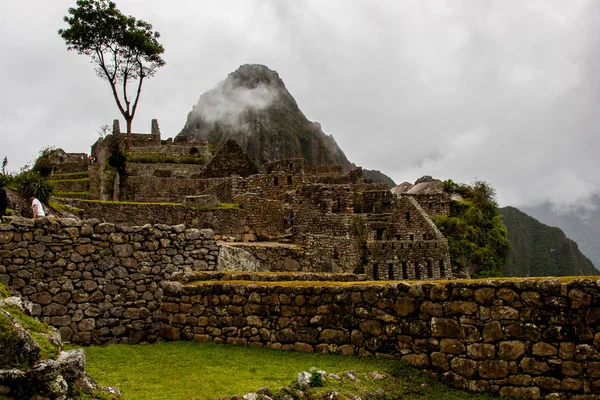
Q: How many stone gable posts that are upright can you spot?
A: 2